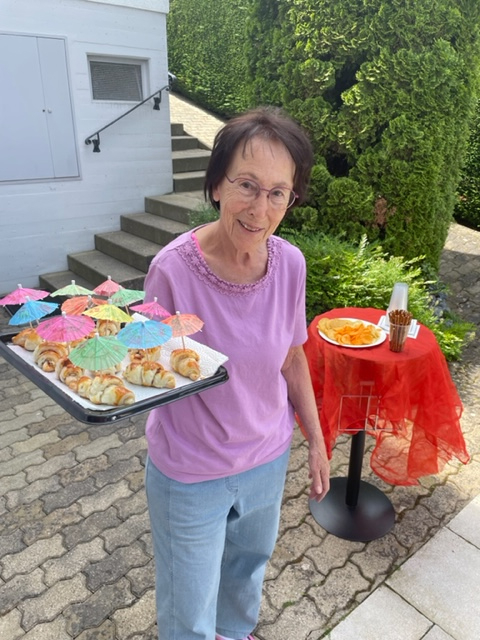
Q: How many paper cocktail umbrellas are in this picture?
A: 12